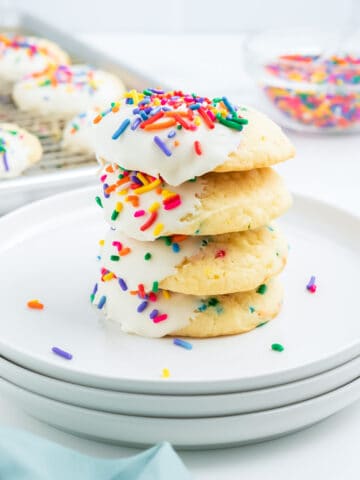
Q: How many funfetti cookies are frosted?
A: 8